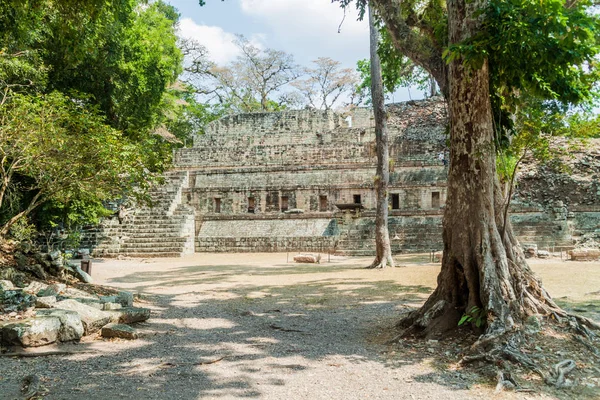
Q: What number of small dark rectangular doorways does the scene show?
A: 7